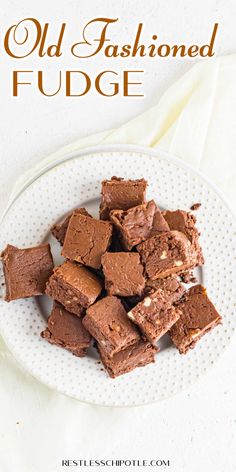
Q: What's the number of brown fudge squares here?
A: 15